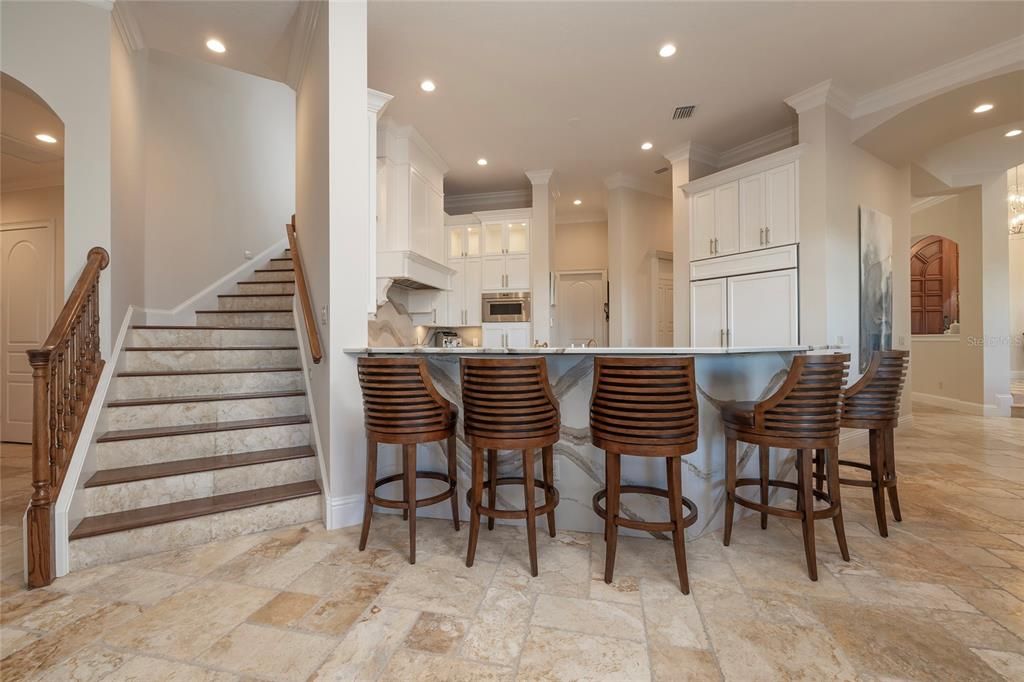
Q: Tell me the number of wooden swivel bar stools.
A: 5